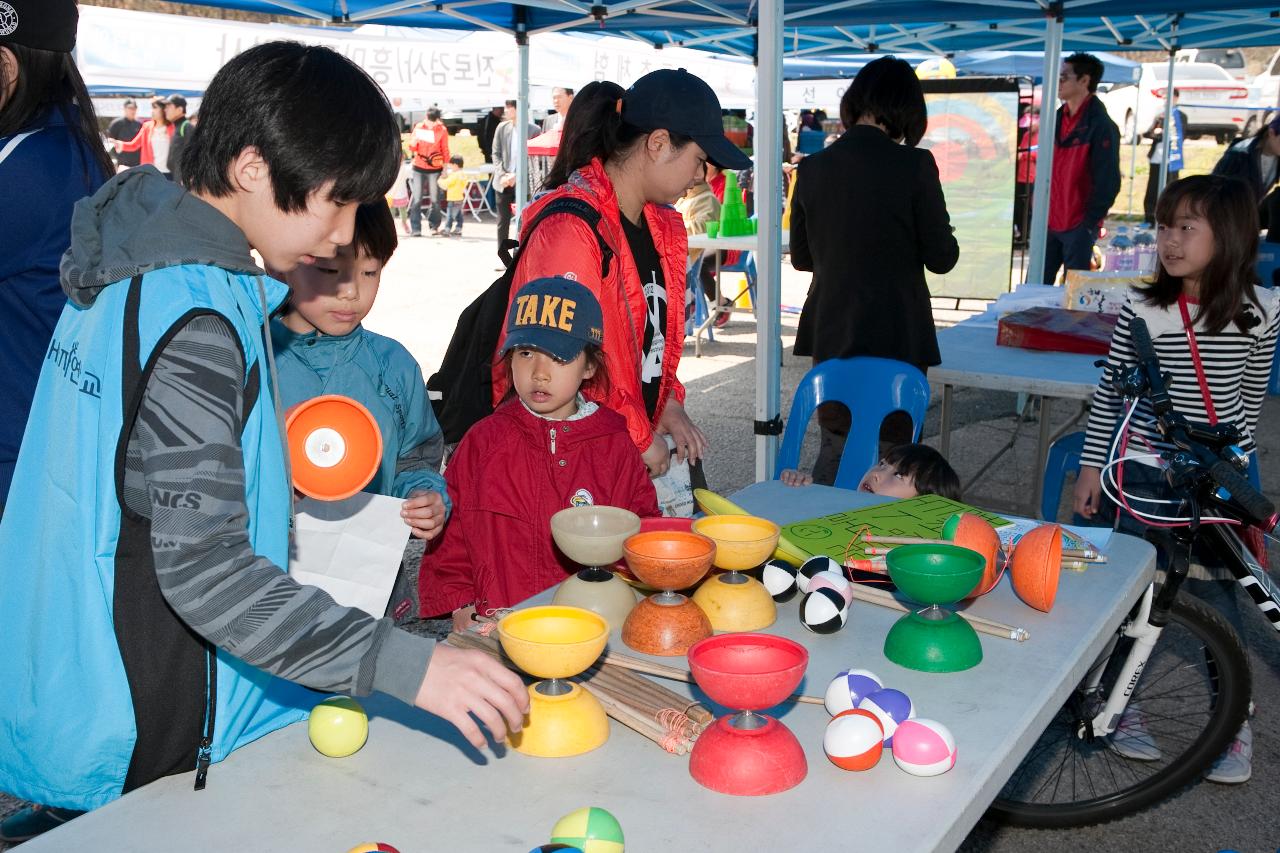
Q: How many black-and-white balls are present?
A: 3